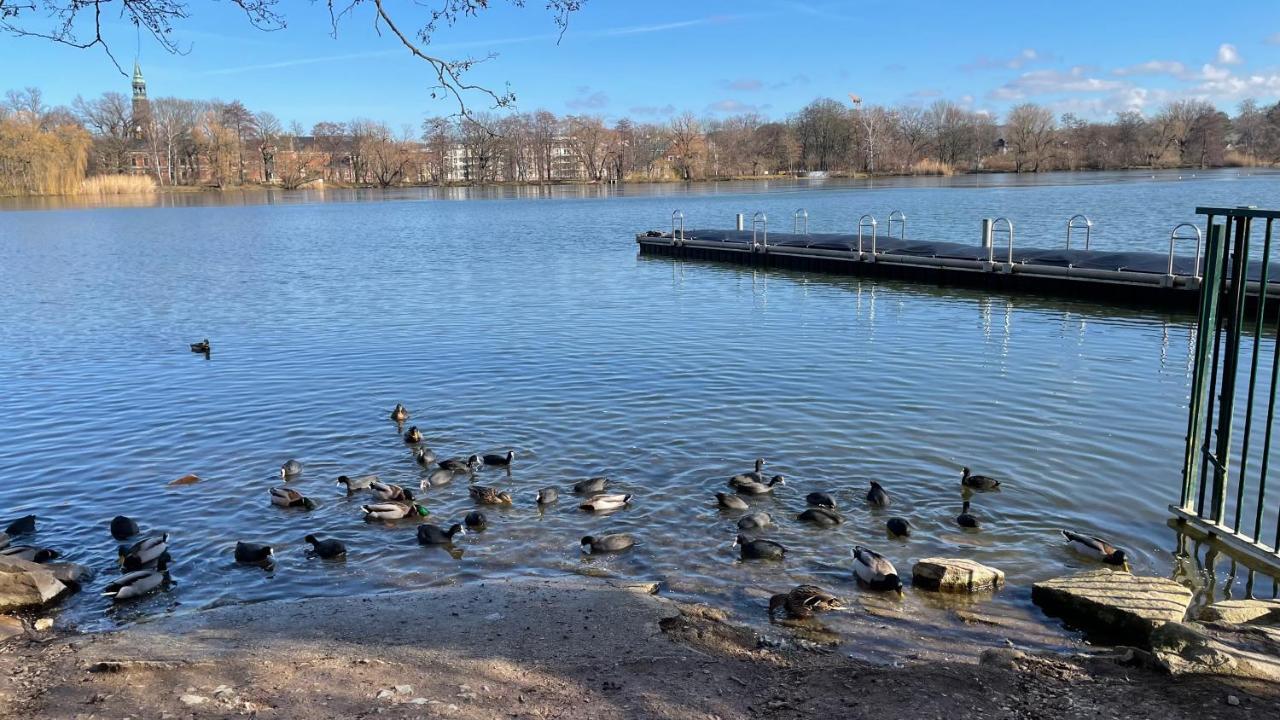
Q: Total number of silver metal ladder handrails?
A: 8